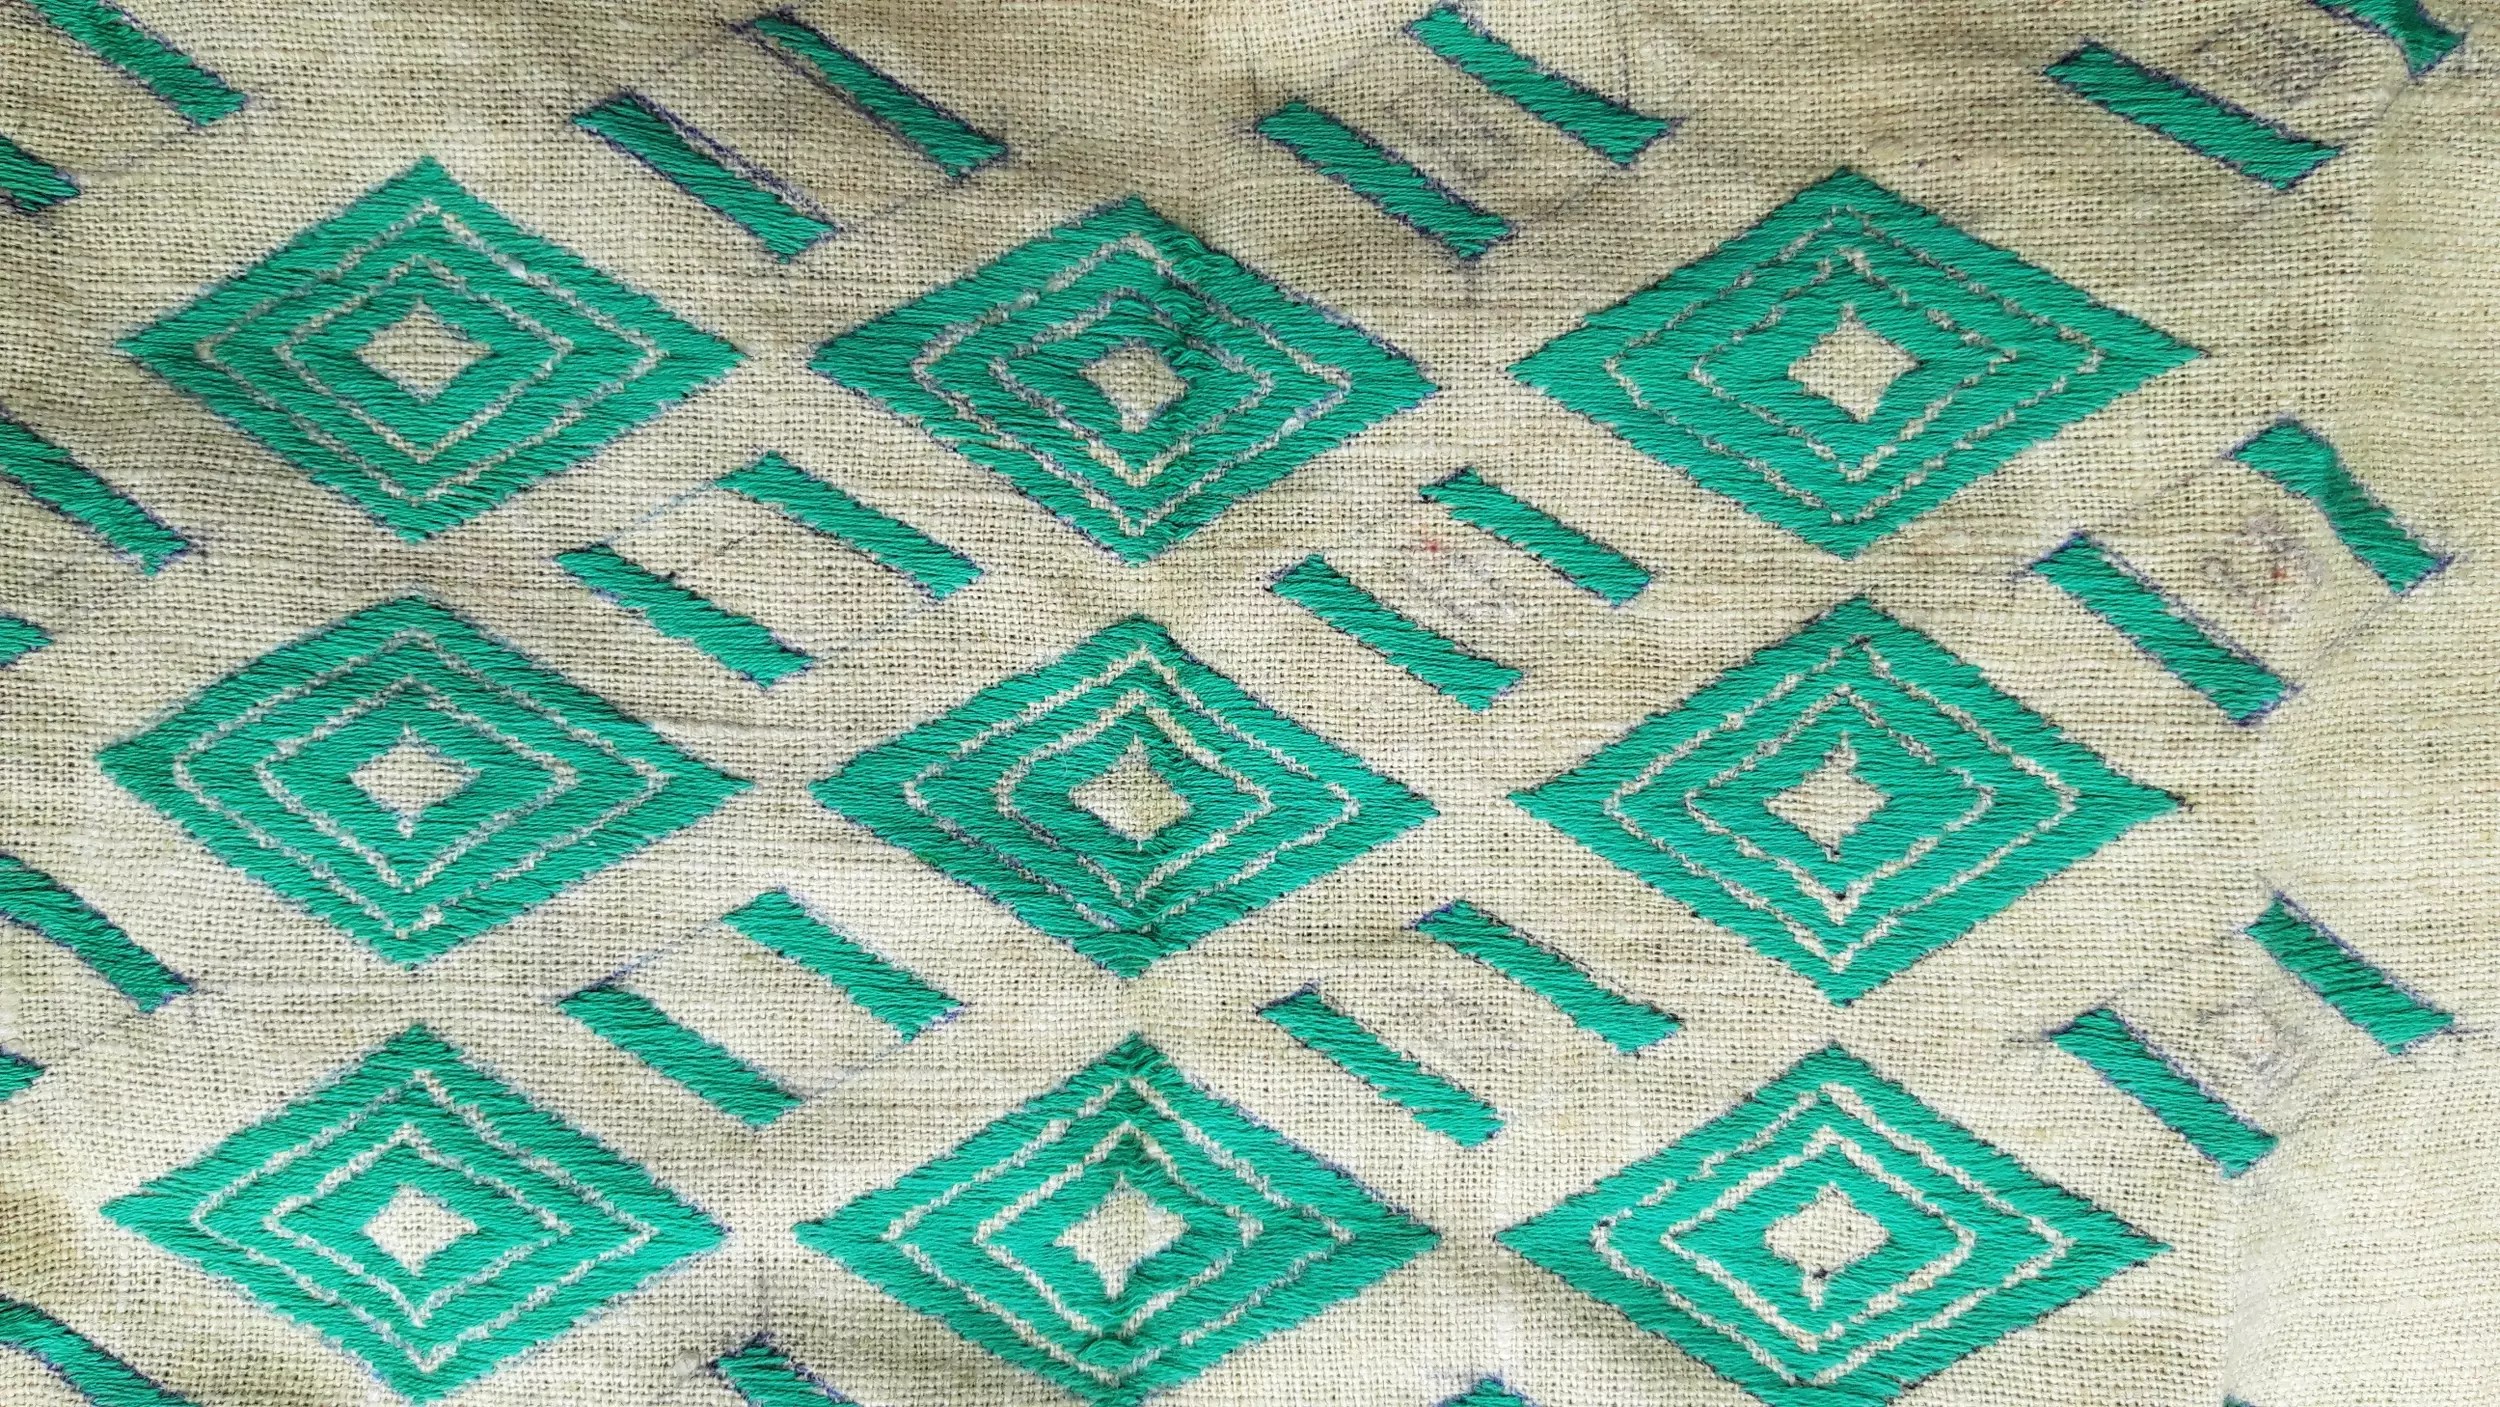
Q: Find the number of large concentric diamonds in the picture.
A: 9